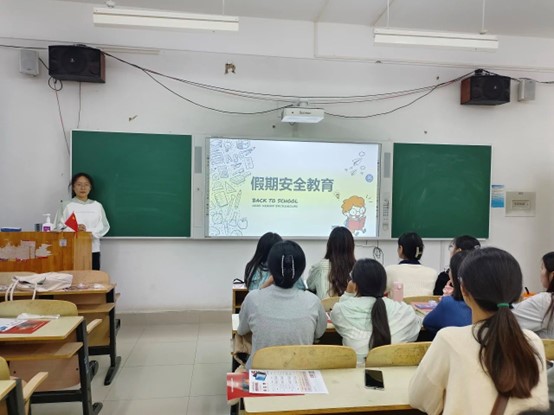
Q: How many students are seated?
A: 9